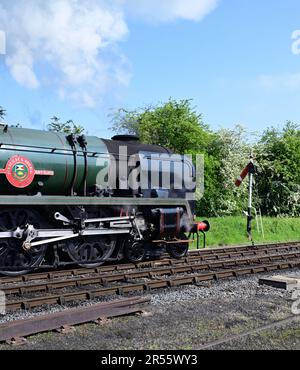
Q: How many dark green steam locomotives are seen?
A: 1